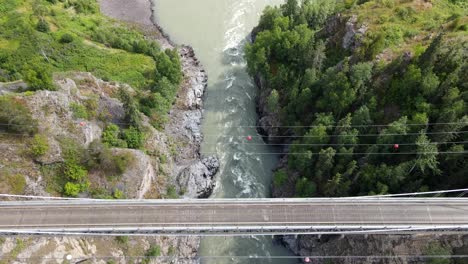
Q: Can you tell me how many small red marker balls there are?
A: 4